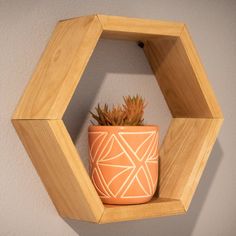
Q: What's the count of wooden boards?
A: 6